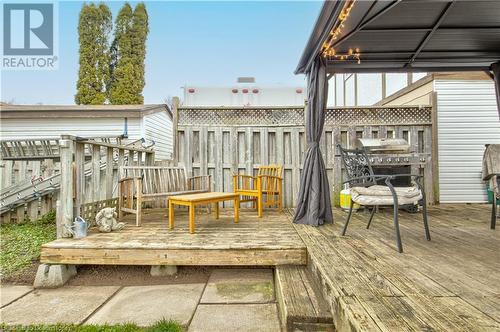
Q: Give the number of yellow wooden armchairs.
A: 1